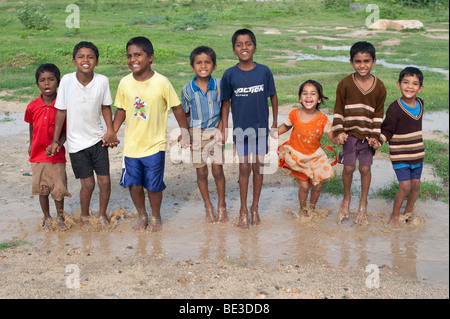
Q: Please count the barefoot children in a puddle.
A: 8